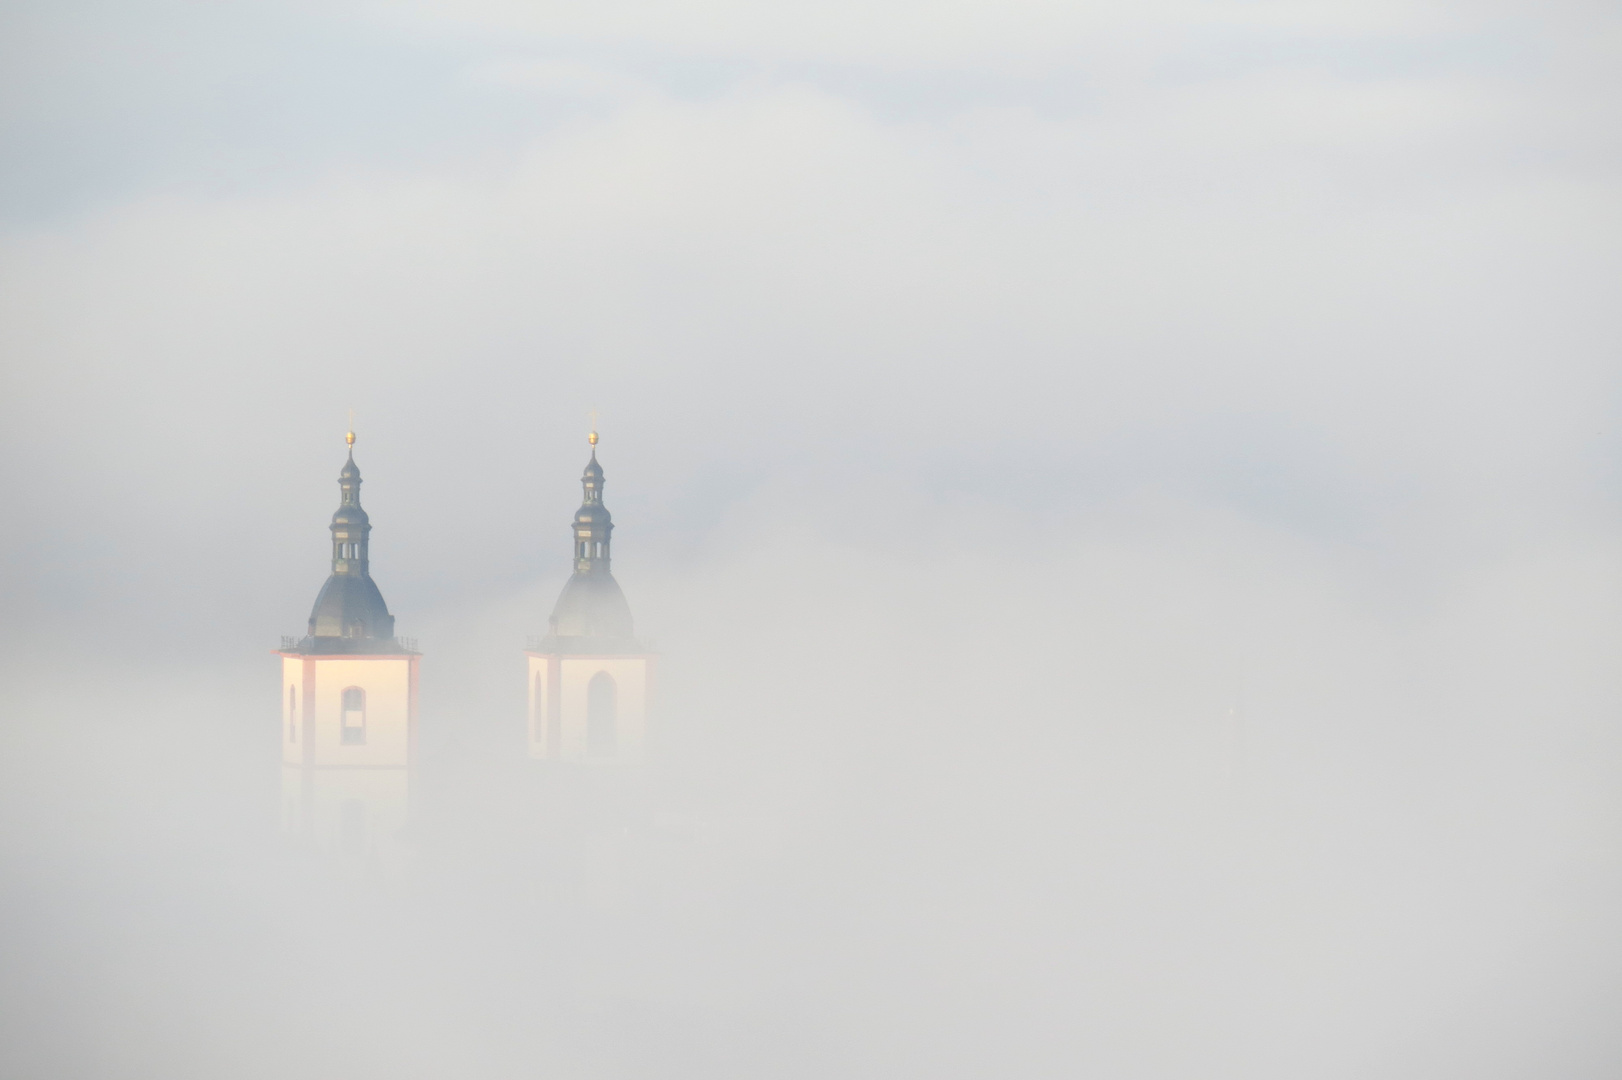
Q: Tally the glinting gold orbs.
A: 2